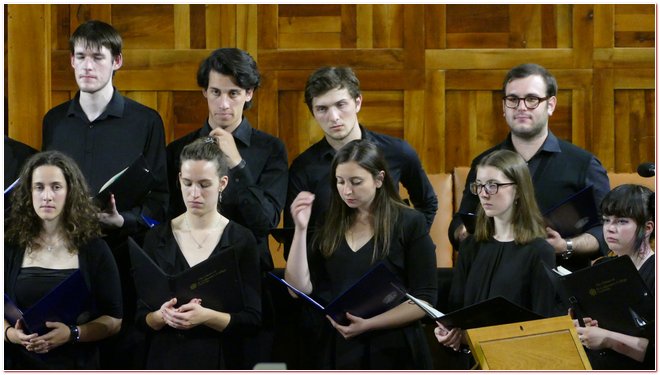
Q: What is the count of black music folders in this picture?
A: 4